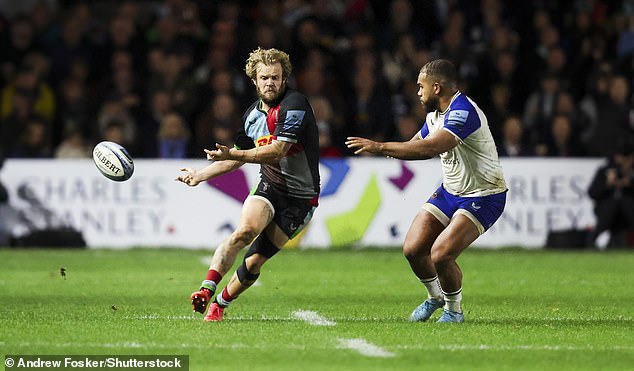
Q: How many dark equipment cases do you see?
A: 2